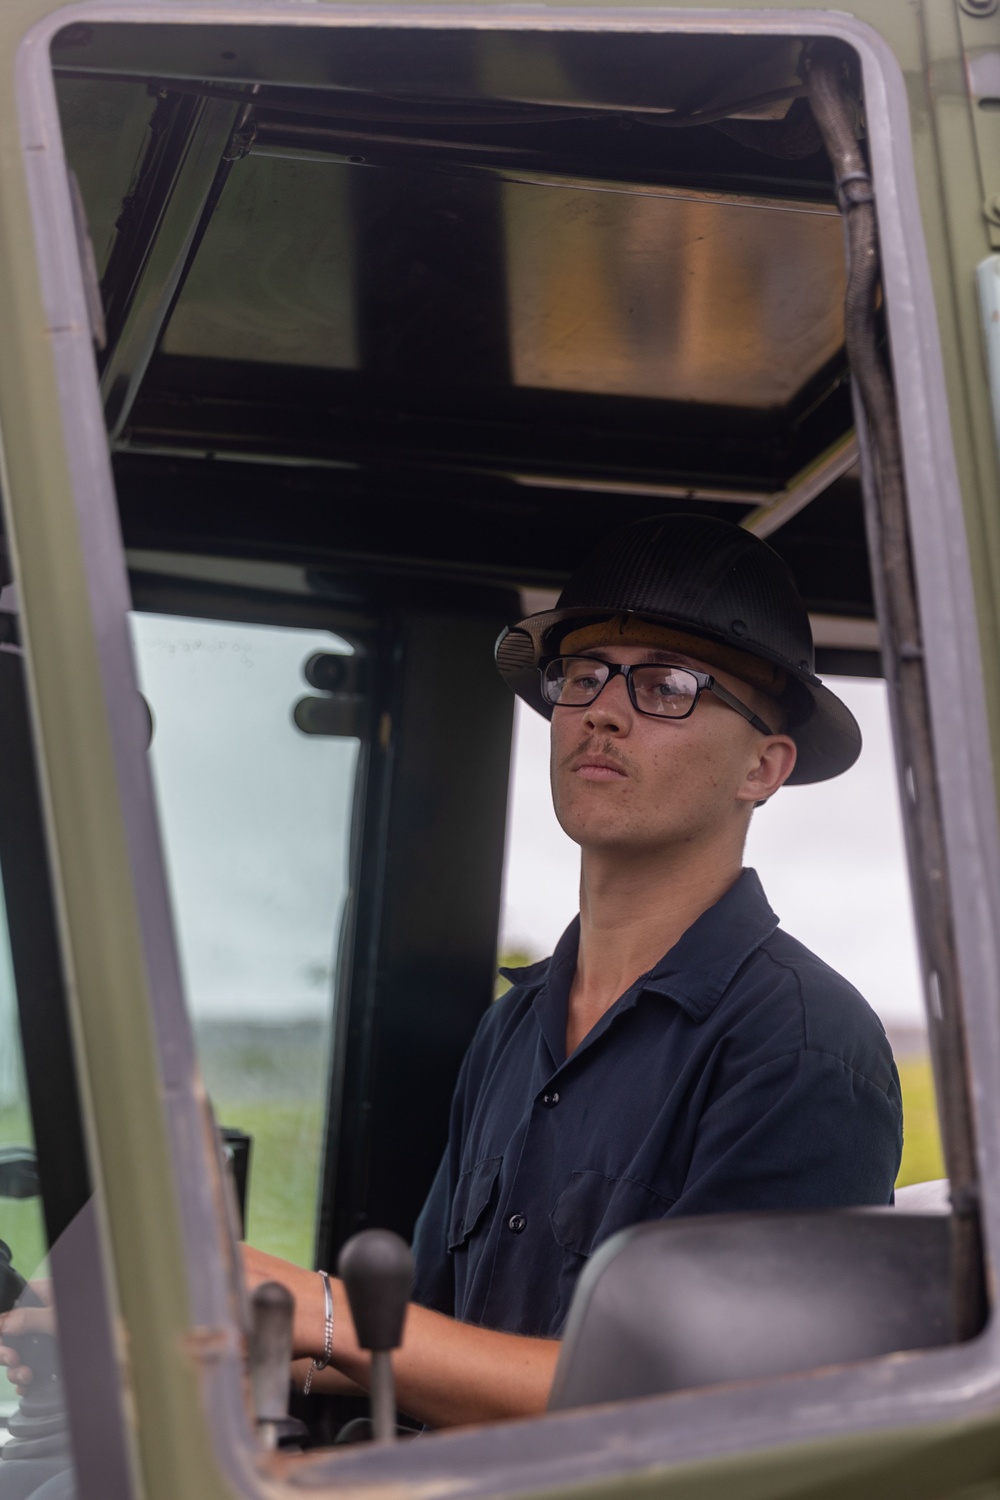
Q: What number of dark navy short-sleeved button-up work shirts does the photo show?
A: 1